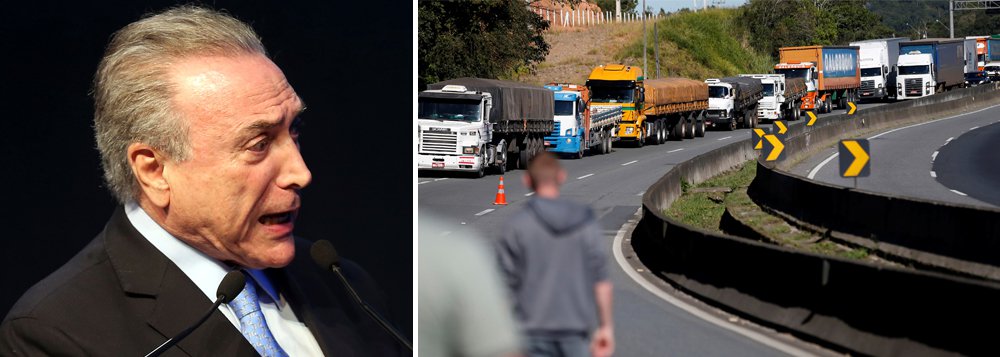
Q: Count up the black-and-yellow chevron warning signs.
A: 6